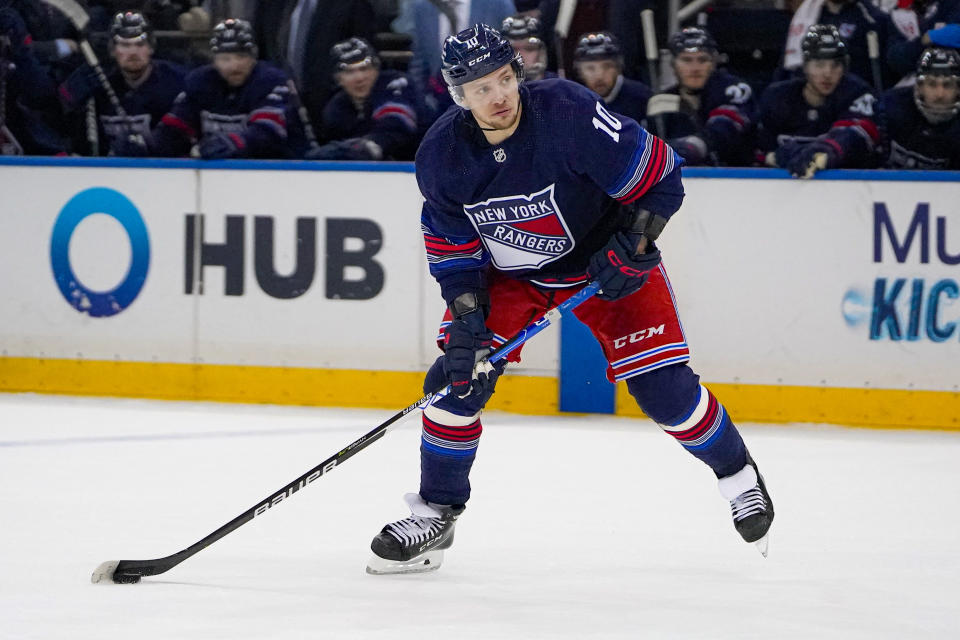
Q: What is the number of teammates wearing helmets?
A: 8